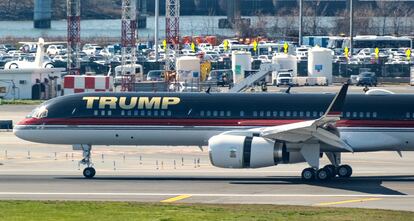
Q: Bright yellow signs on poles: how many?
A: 8